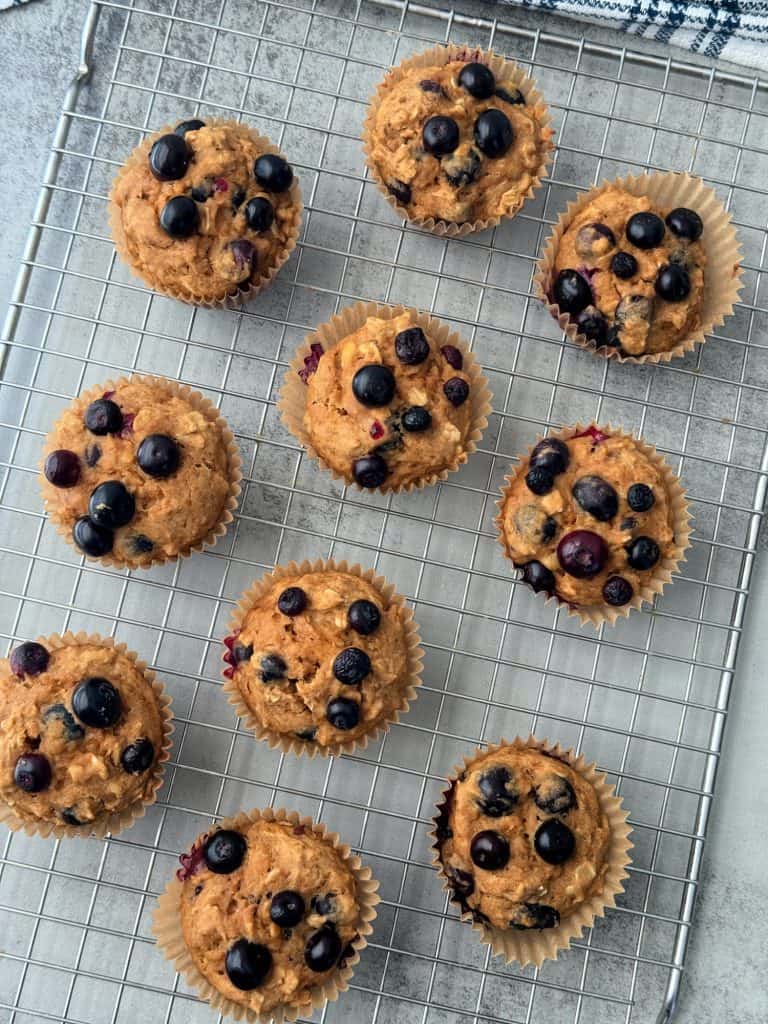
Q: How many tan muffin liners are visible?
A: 10